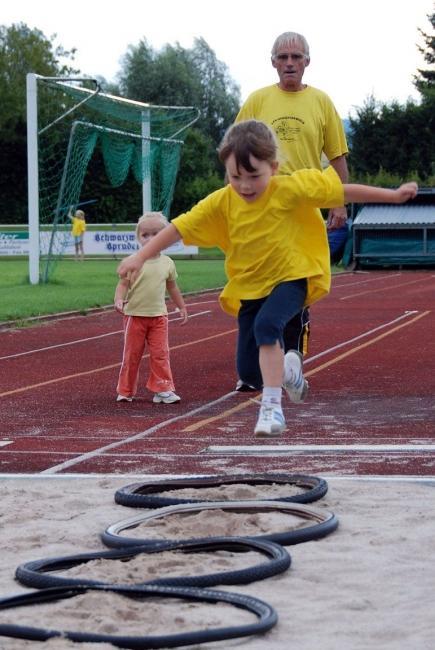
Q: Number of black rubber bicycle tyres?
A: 4